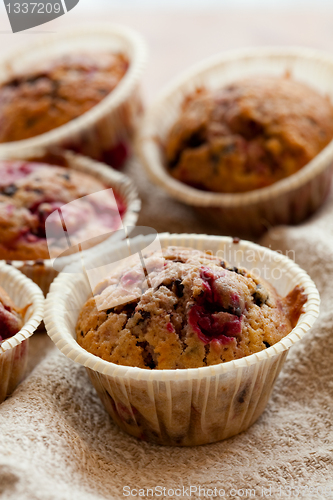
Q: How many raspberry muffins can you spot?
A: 5